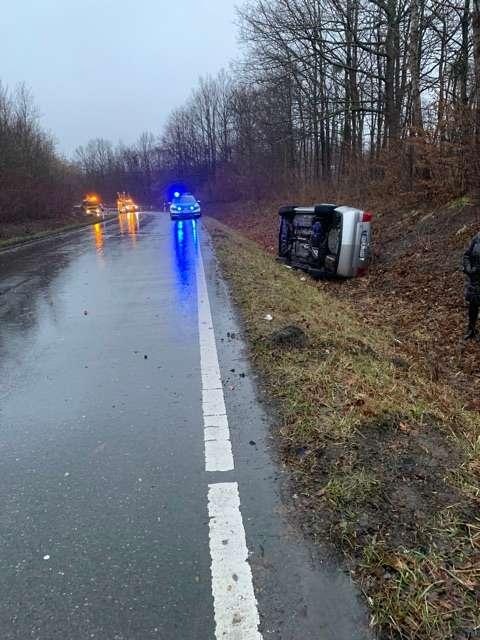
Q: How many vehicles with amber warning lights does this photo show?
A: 2